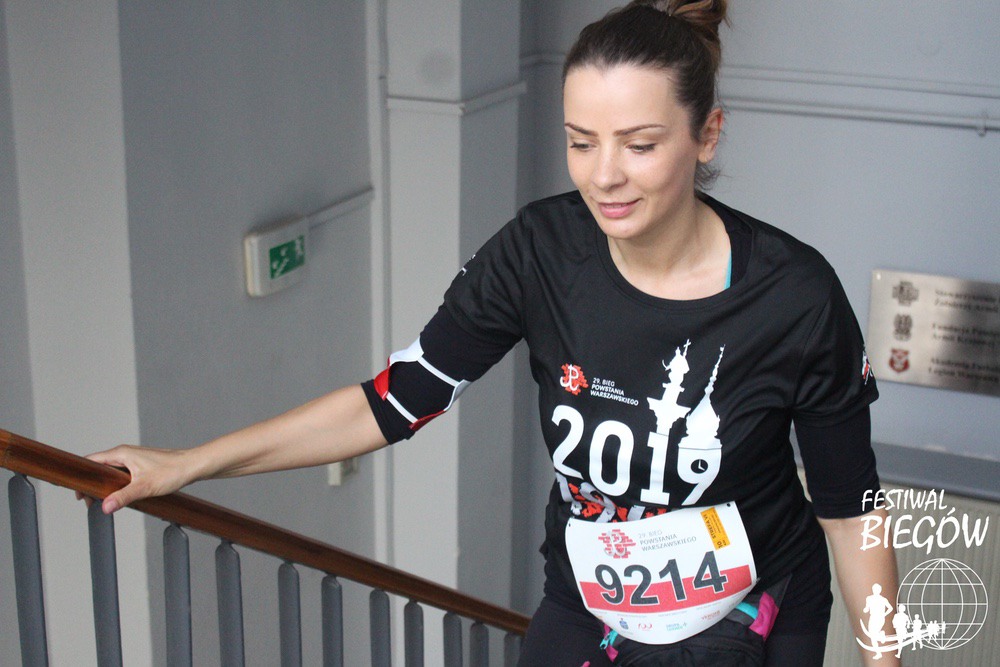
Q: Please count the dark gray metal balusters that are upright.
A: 11